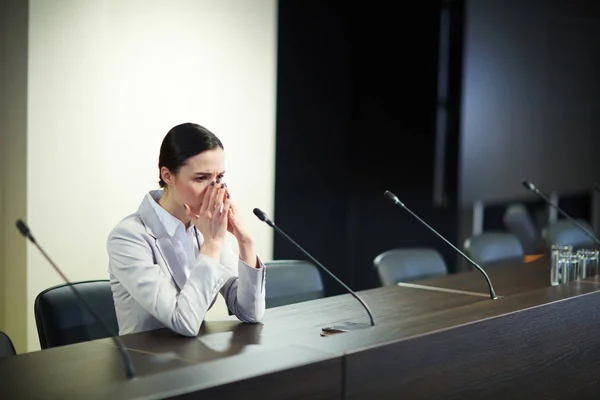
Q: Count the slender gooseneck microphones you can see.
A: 4